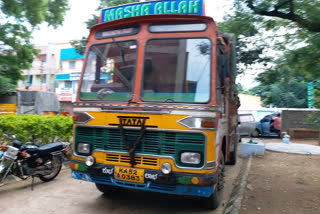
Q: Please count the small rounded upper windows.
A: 2